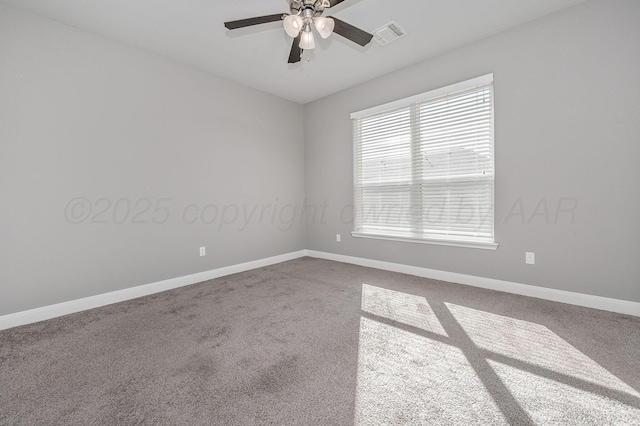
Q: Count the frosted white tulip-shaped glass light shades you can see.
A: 3